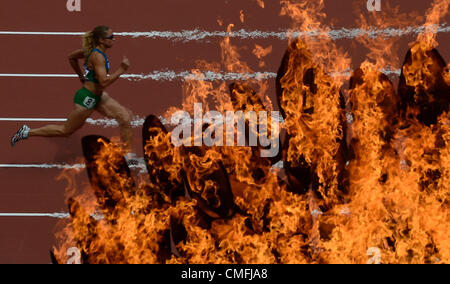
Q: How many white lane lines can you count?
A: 5